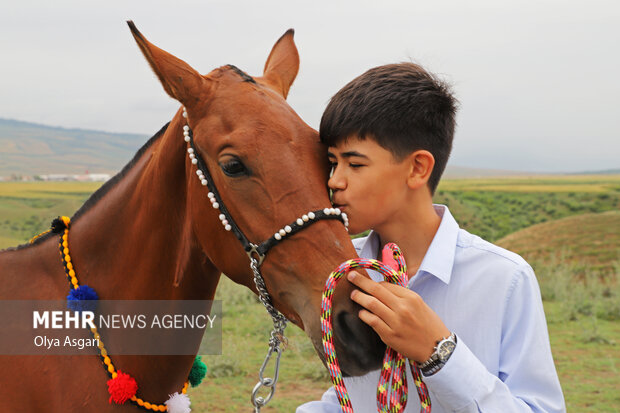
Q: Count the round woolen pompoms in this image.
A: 4